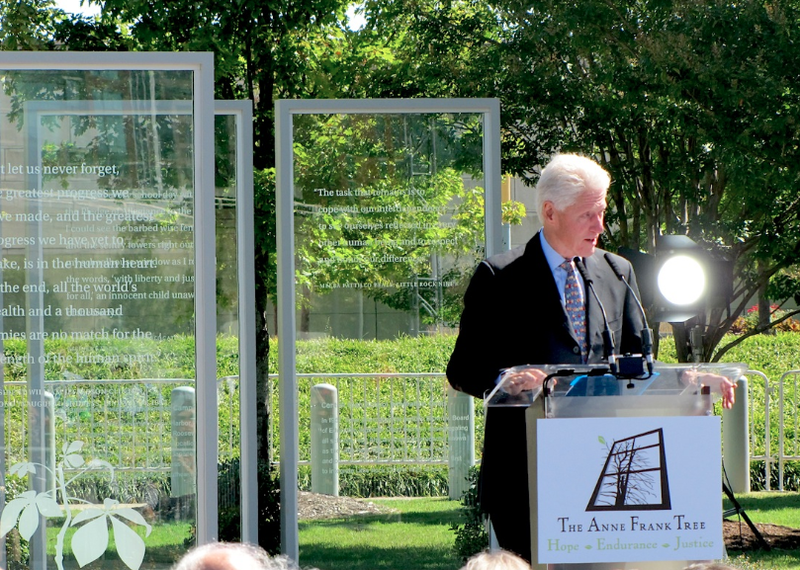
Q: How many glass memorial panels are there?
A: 3